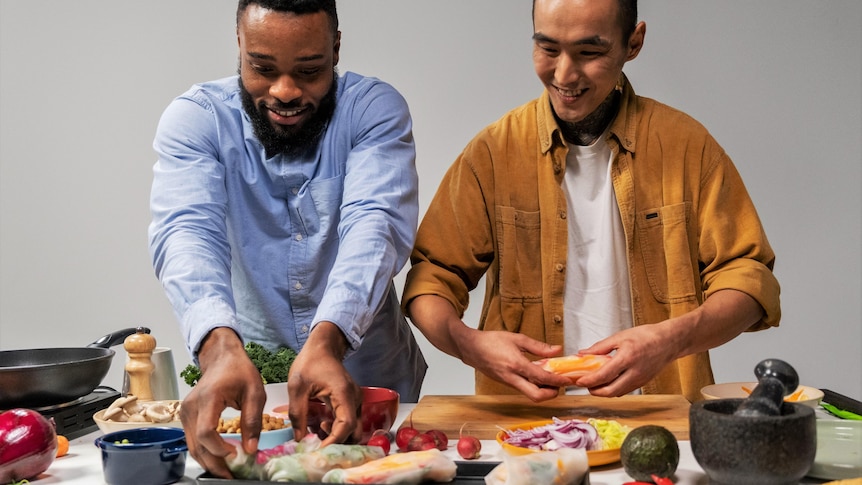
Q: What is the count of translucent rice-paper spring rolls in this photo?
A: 5